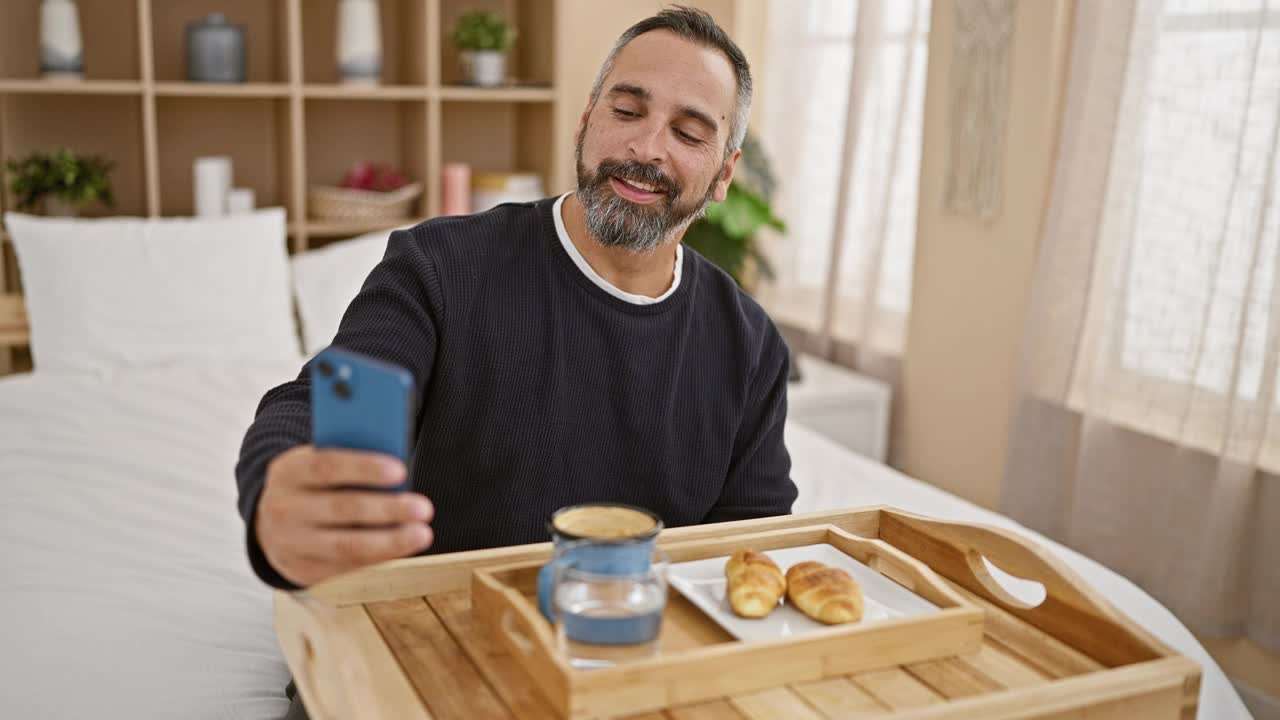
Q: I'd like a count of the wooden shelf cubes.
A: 8